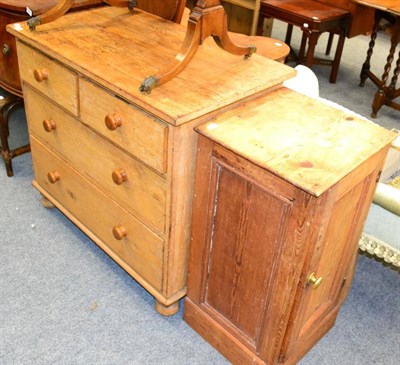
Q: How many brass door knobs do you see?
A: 1